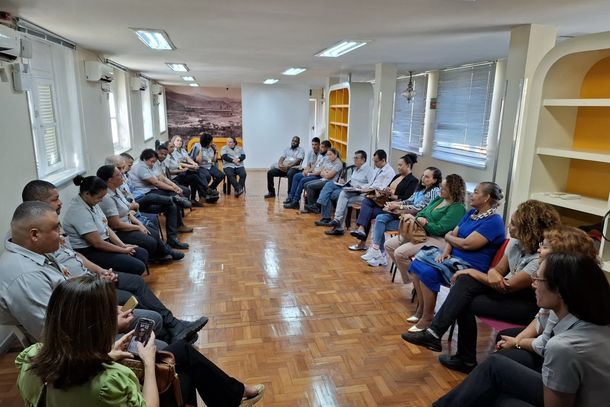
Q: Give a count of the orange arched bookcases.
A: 2